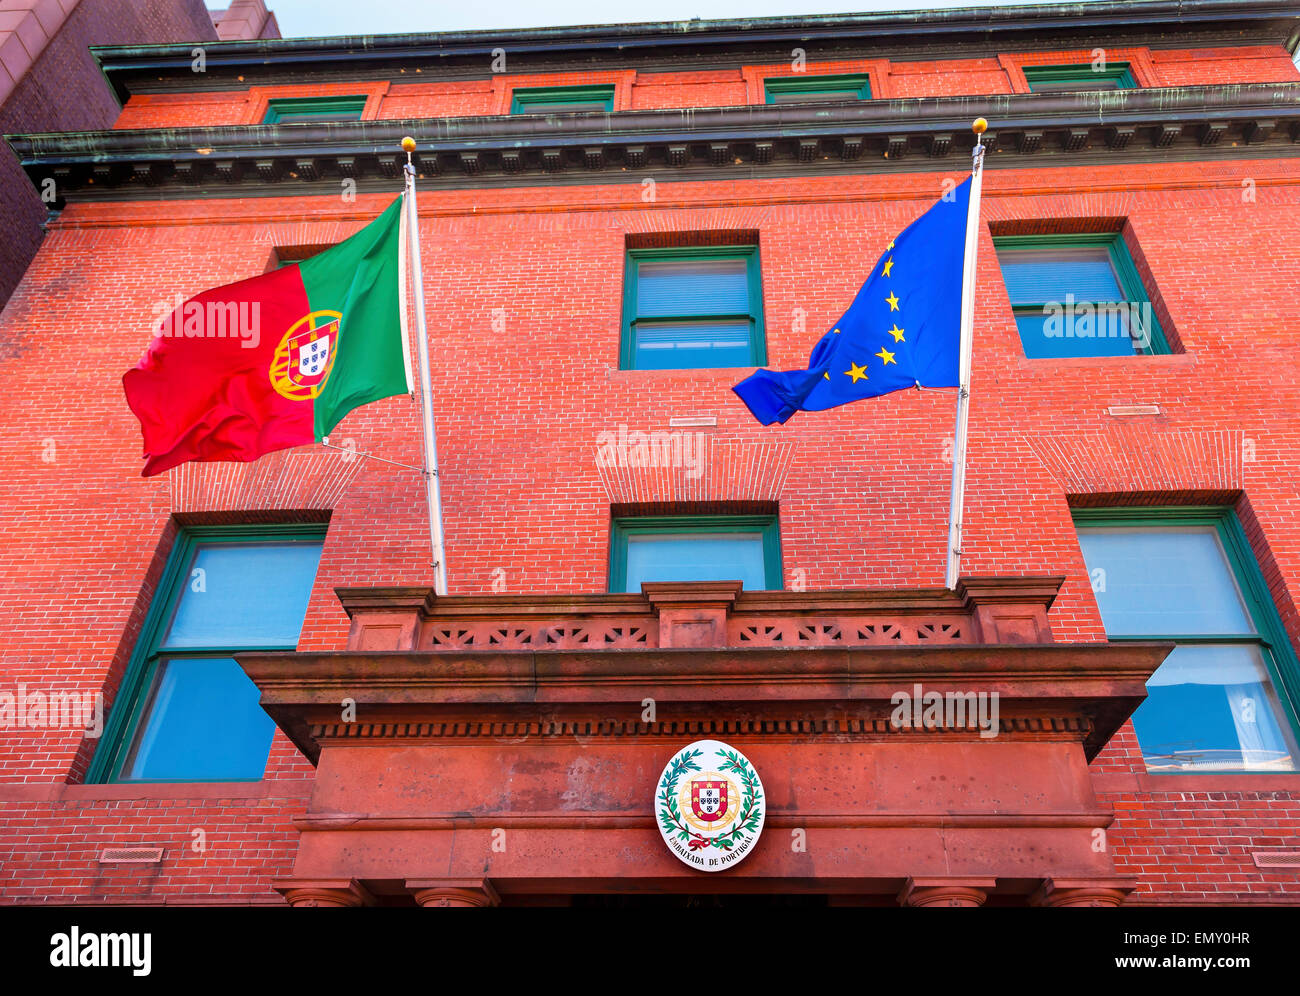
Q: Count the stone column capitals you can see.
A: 4